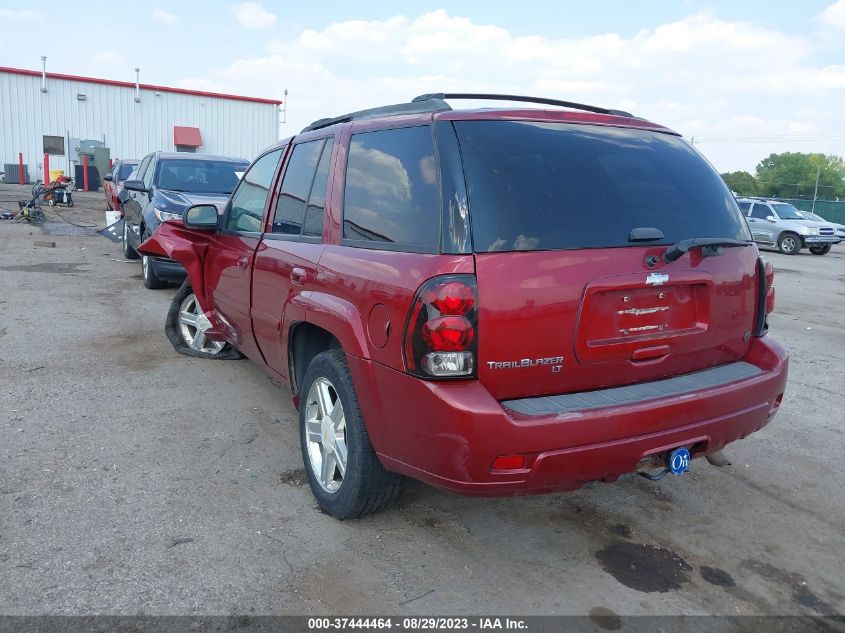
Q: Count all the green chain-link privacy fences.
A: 1